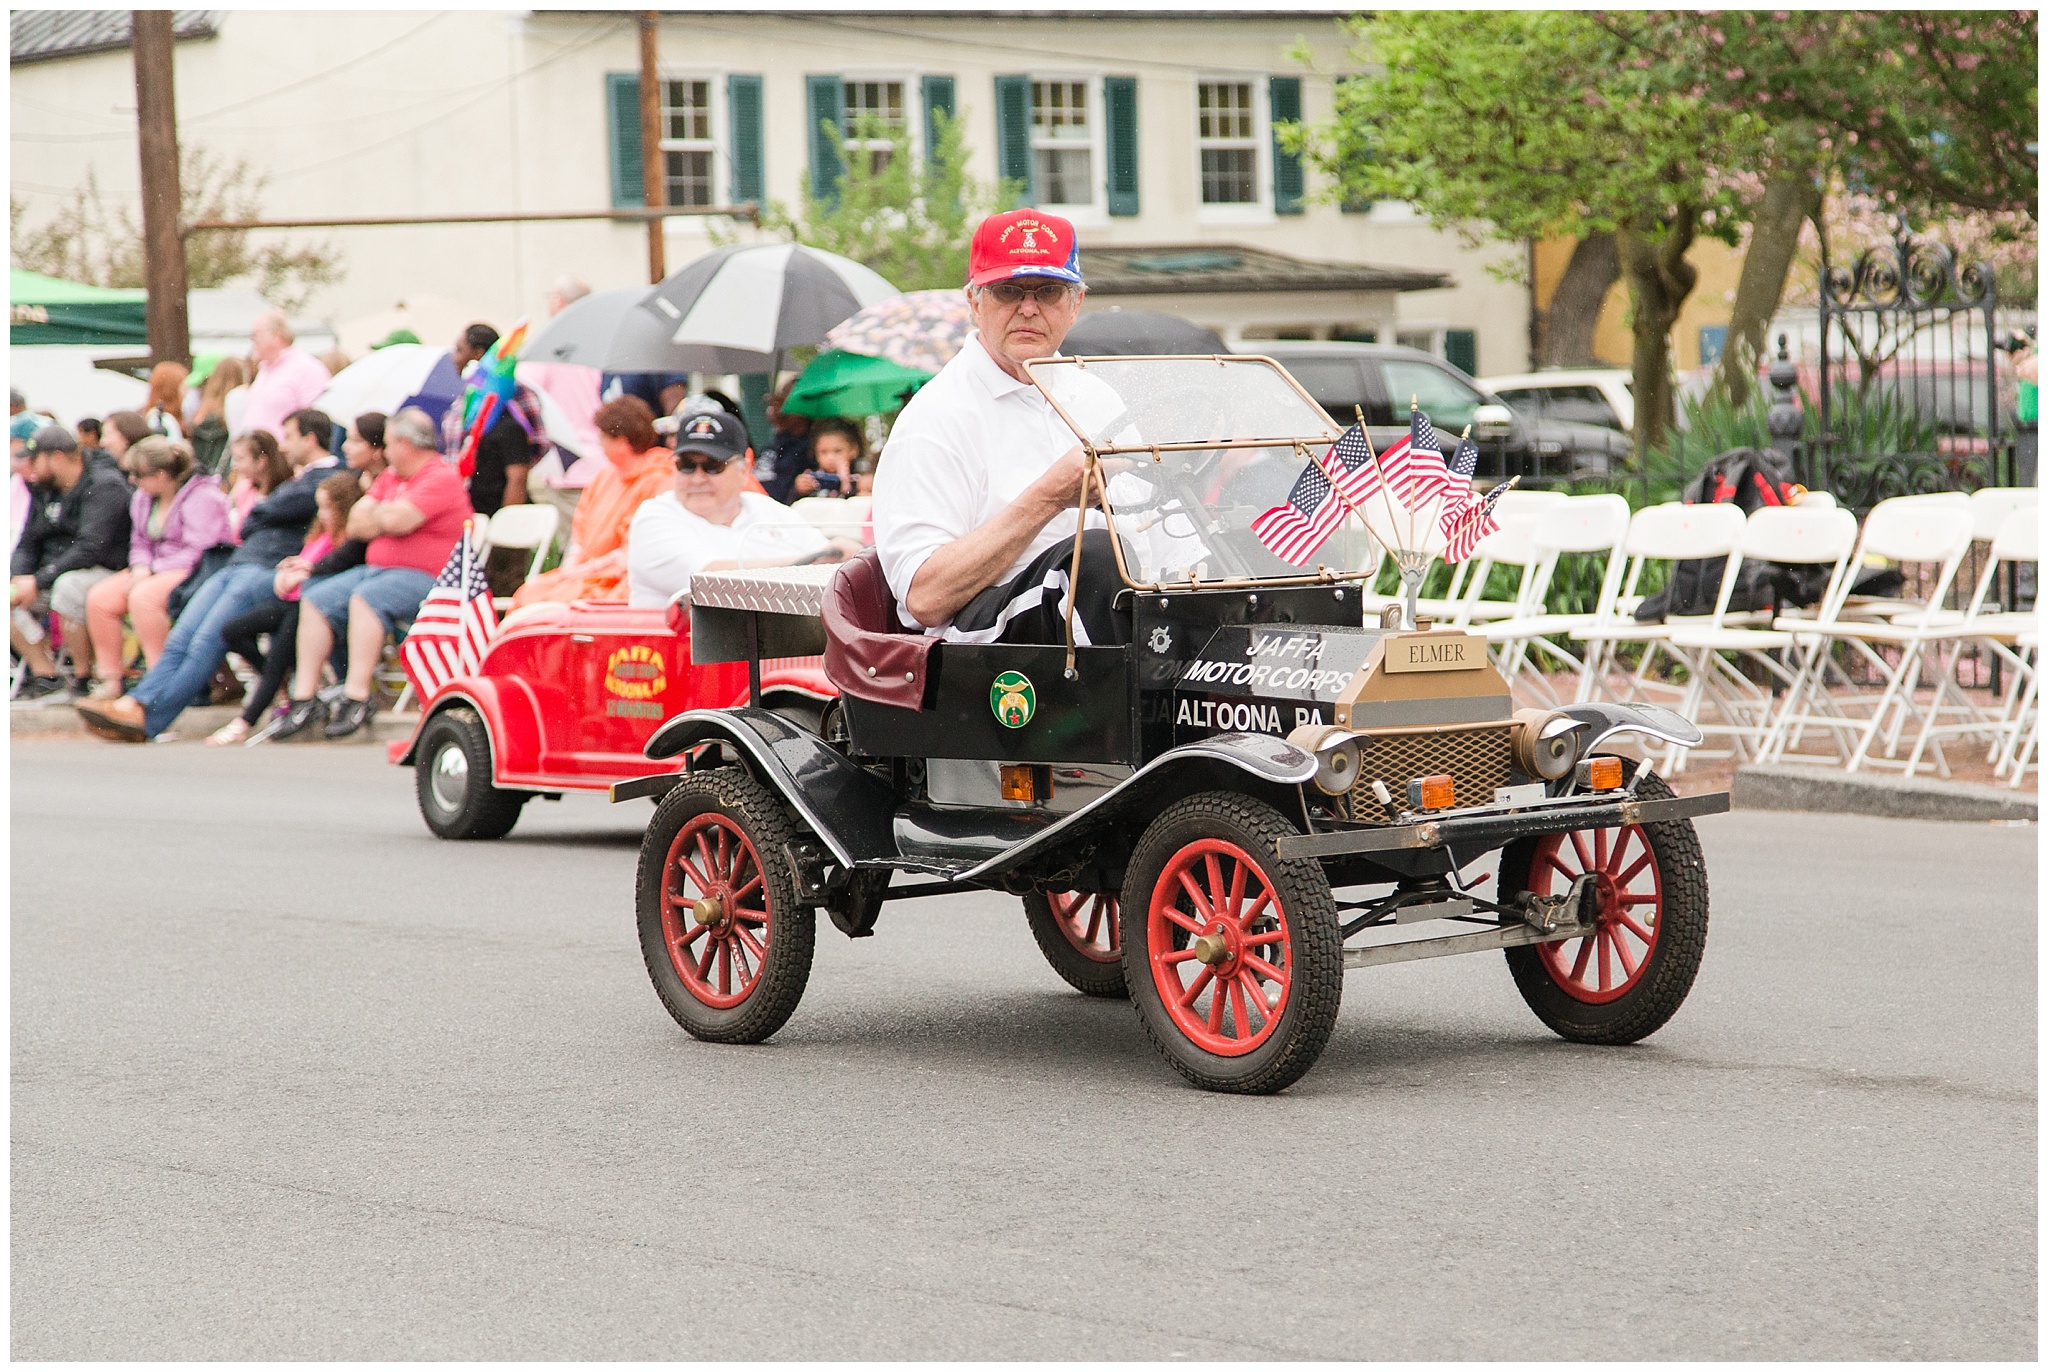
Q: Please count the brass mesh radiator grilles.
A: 1